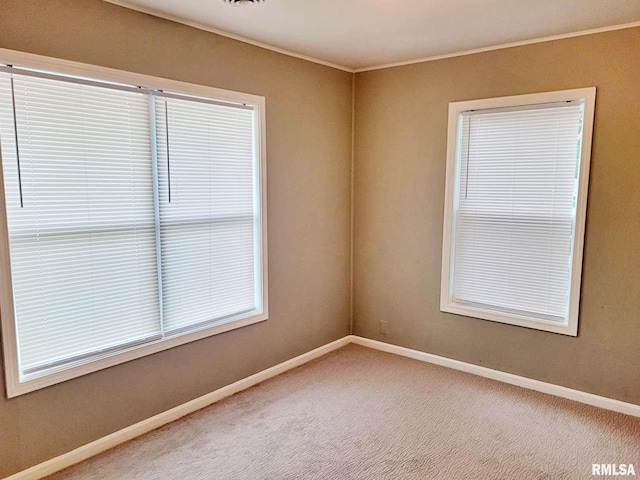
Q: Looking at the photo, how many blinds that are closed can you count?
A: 3